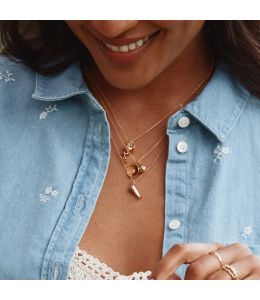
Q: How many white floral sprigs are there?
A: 5